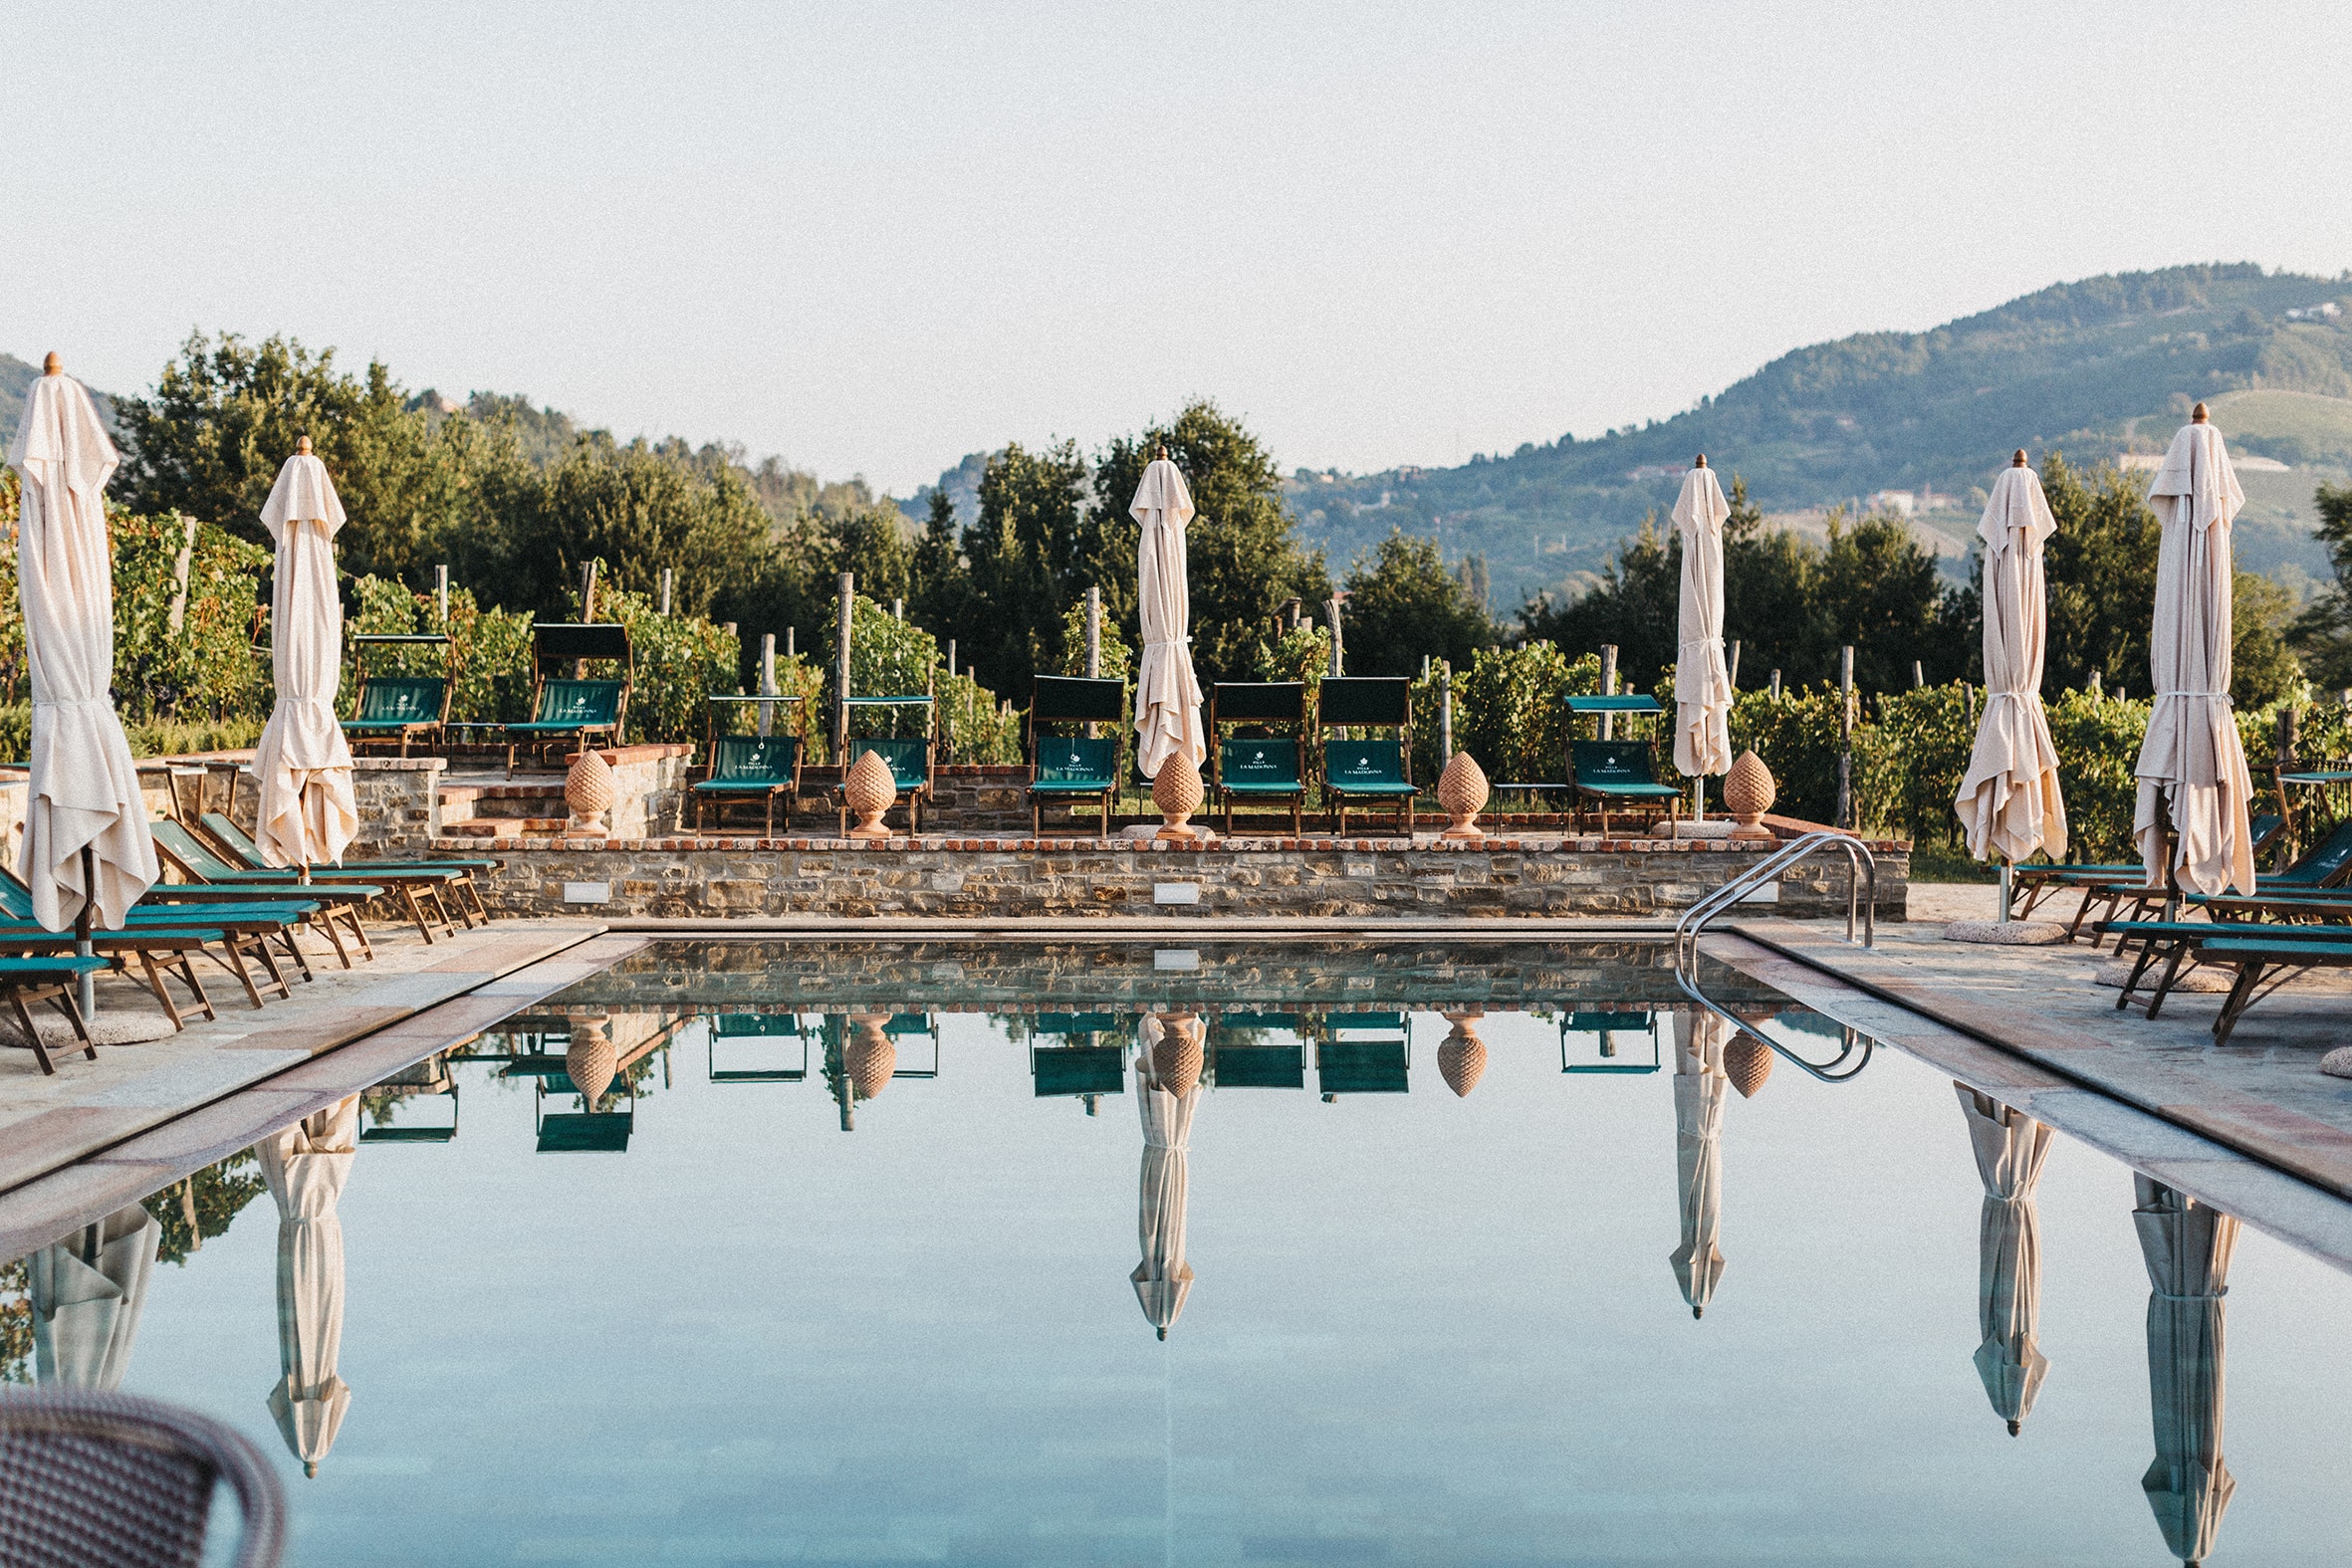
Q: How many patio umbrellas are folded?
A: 6